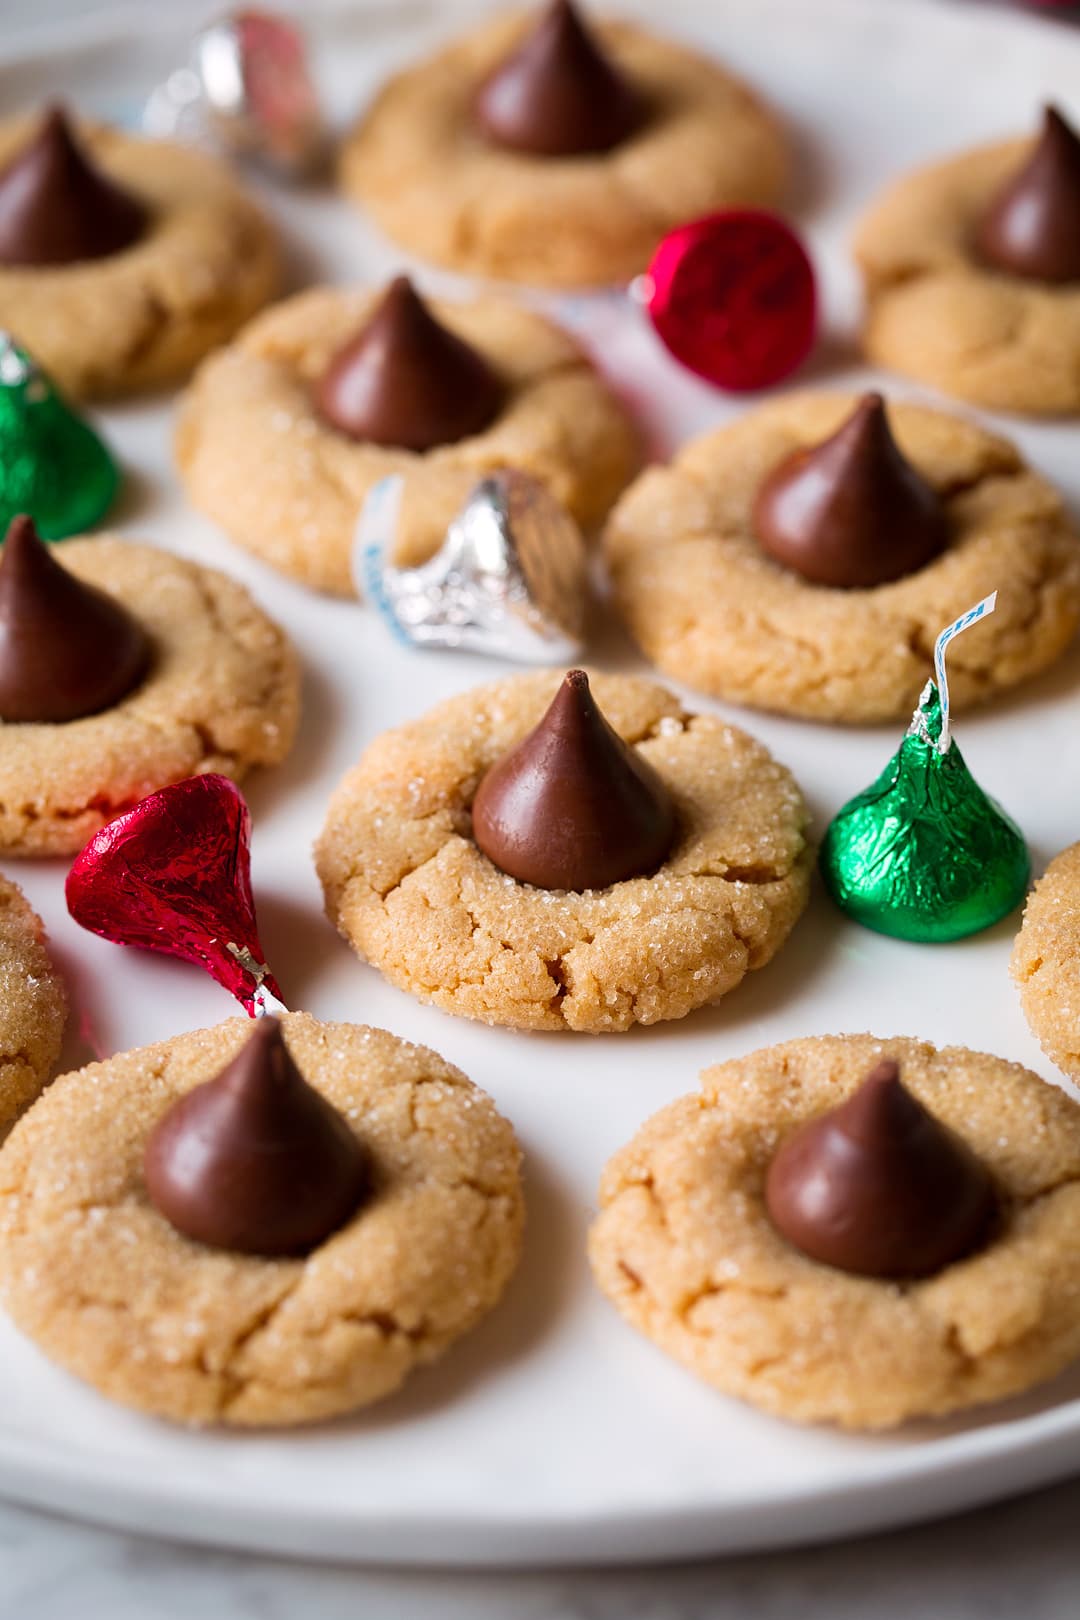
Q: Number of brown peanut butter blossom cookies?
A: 11